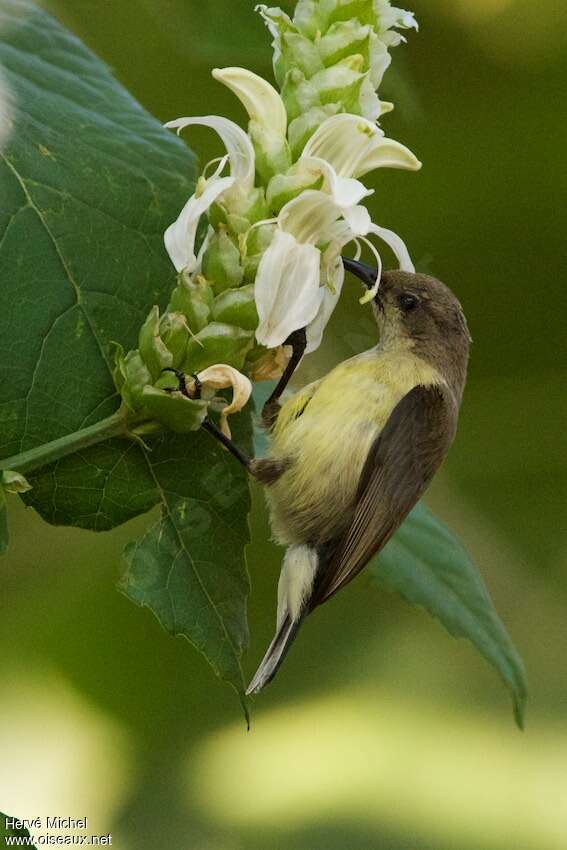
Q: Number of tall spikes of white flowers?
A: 1